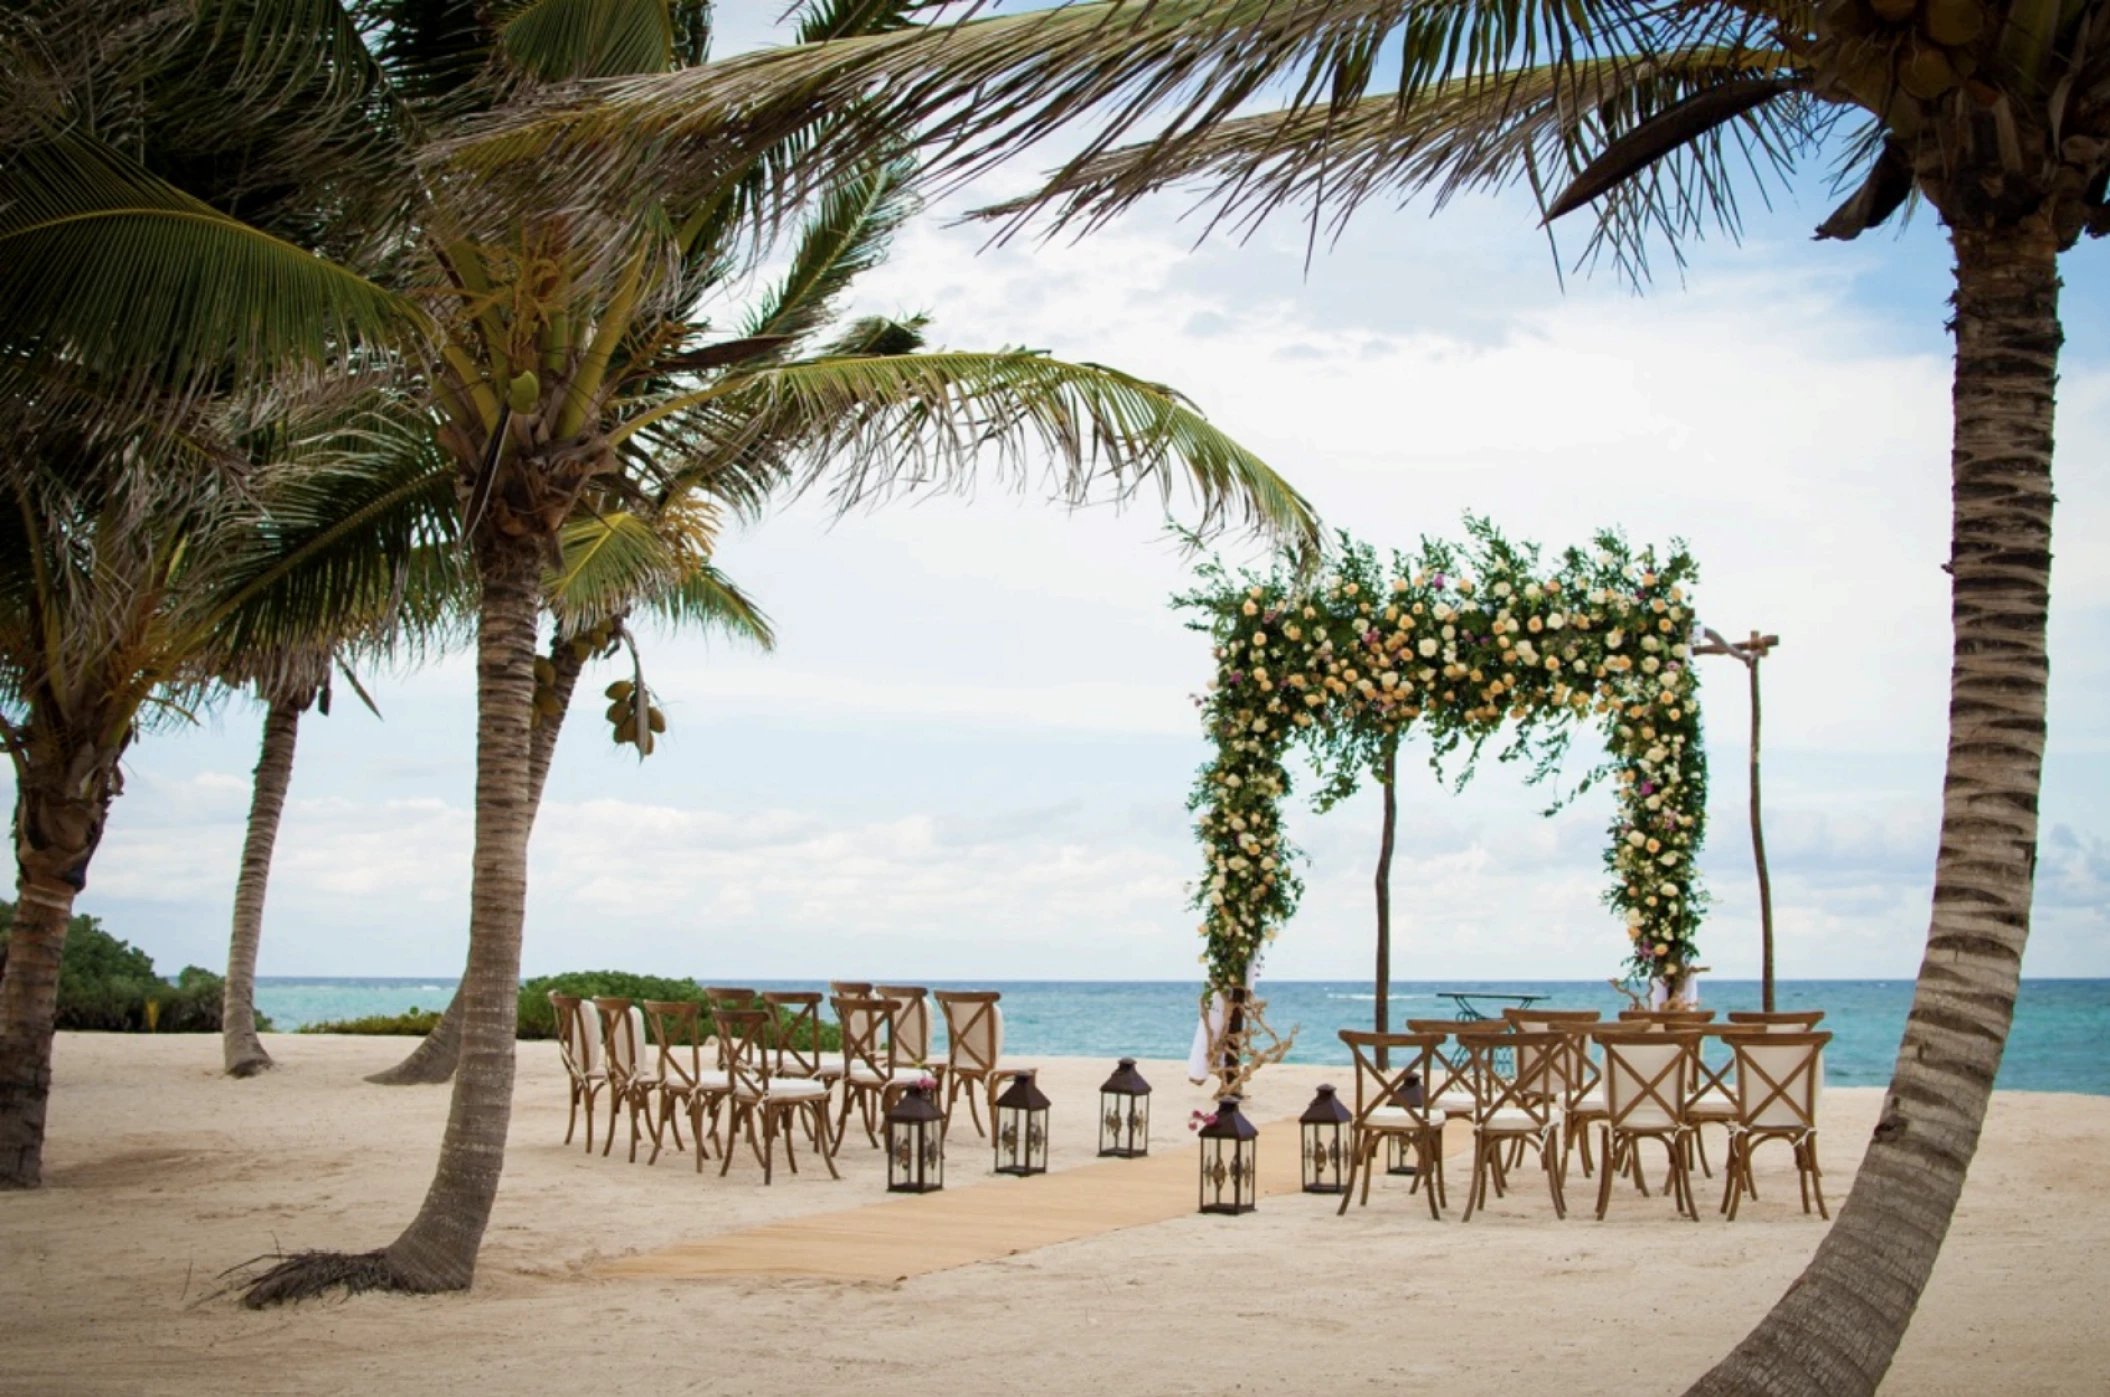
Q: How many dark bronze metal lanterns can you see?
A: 6